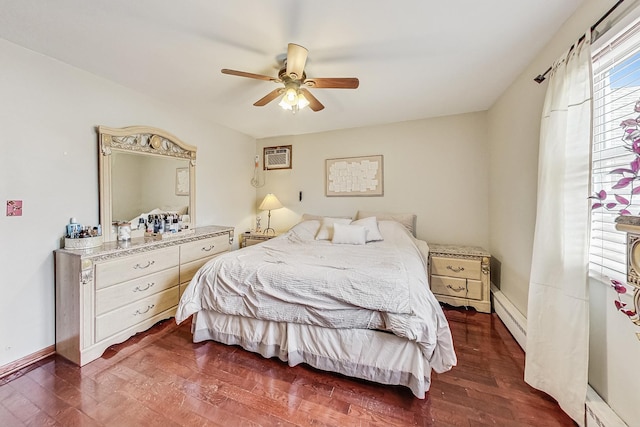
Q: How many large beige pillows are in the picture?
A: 2